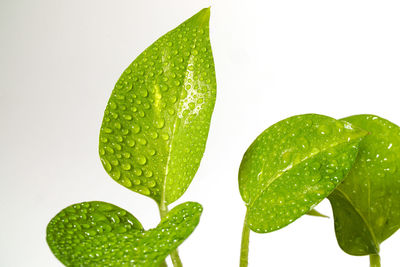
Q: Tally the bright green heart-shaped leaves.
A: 4